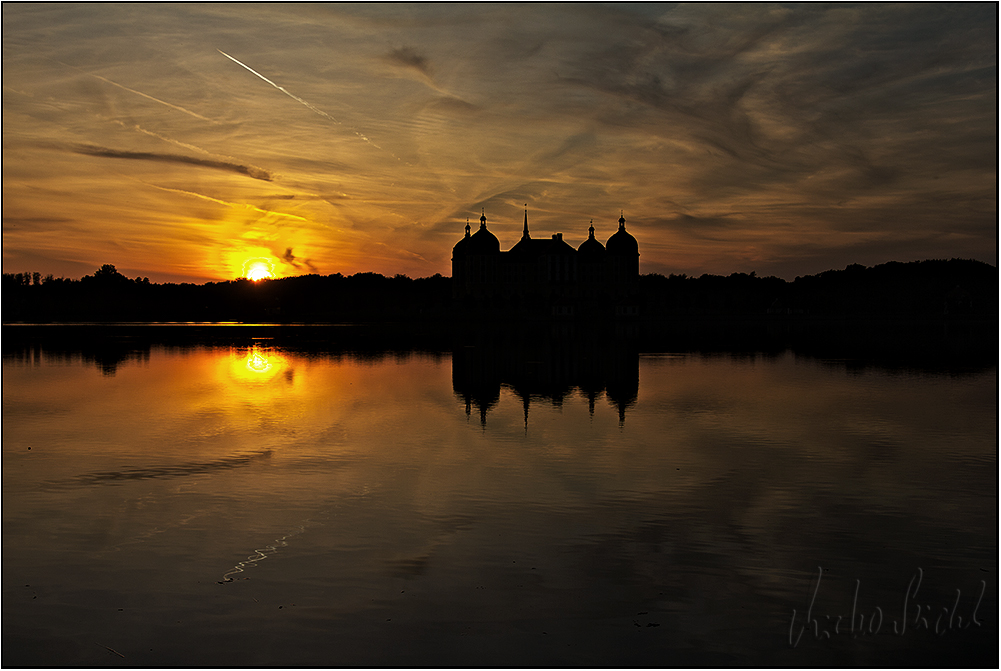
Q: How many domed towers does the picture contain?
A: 4